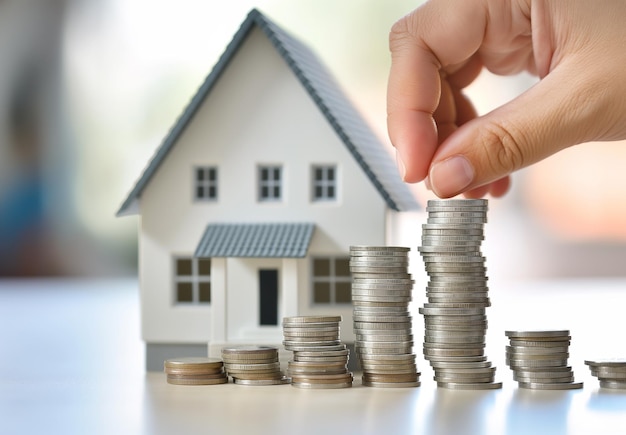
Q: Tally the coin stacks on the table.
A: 7